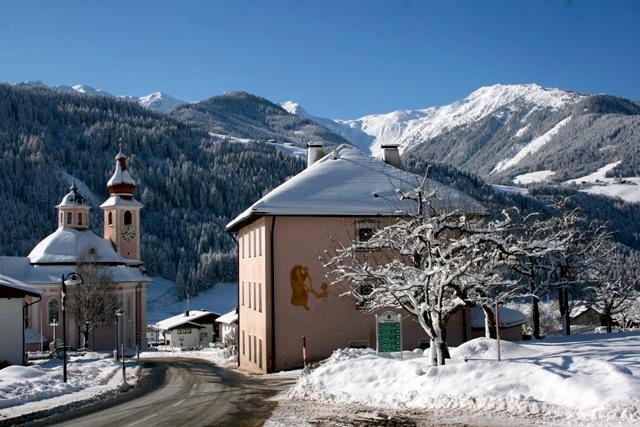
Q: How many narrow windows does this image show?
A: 12